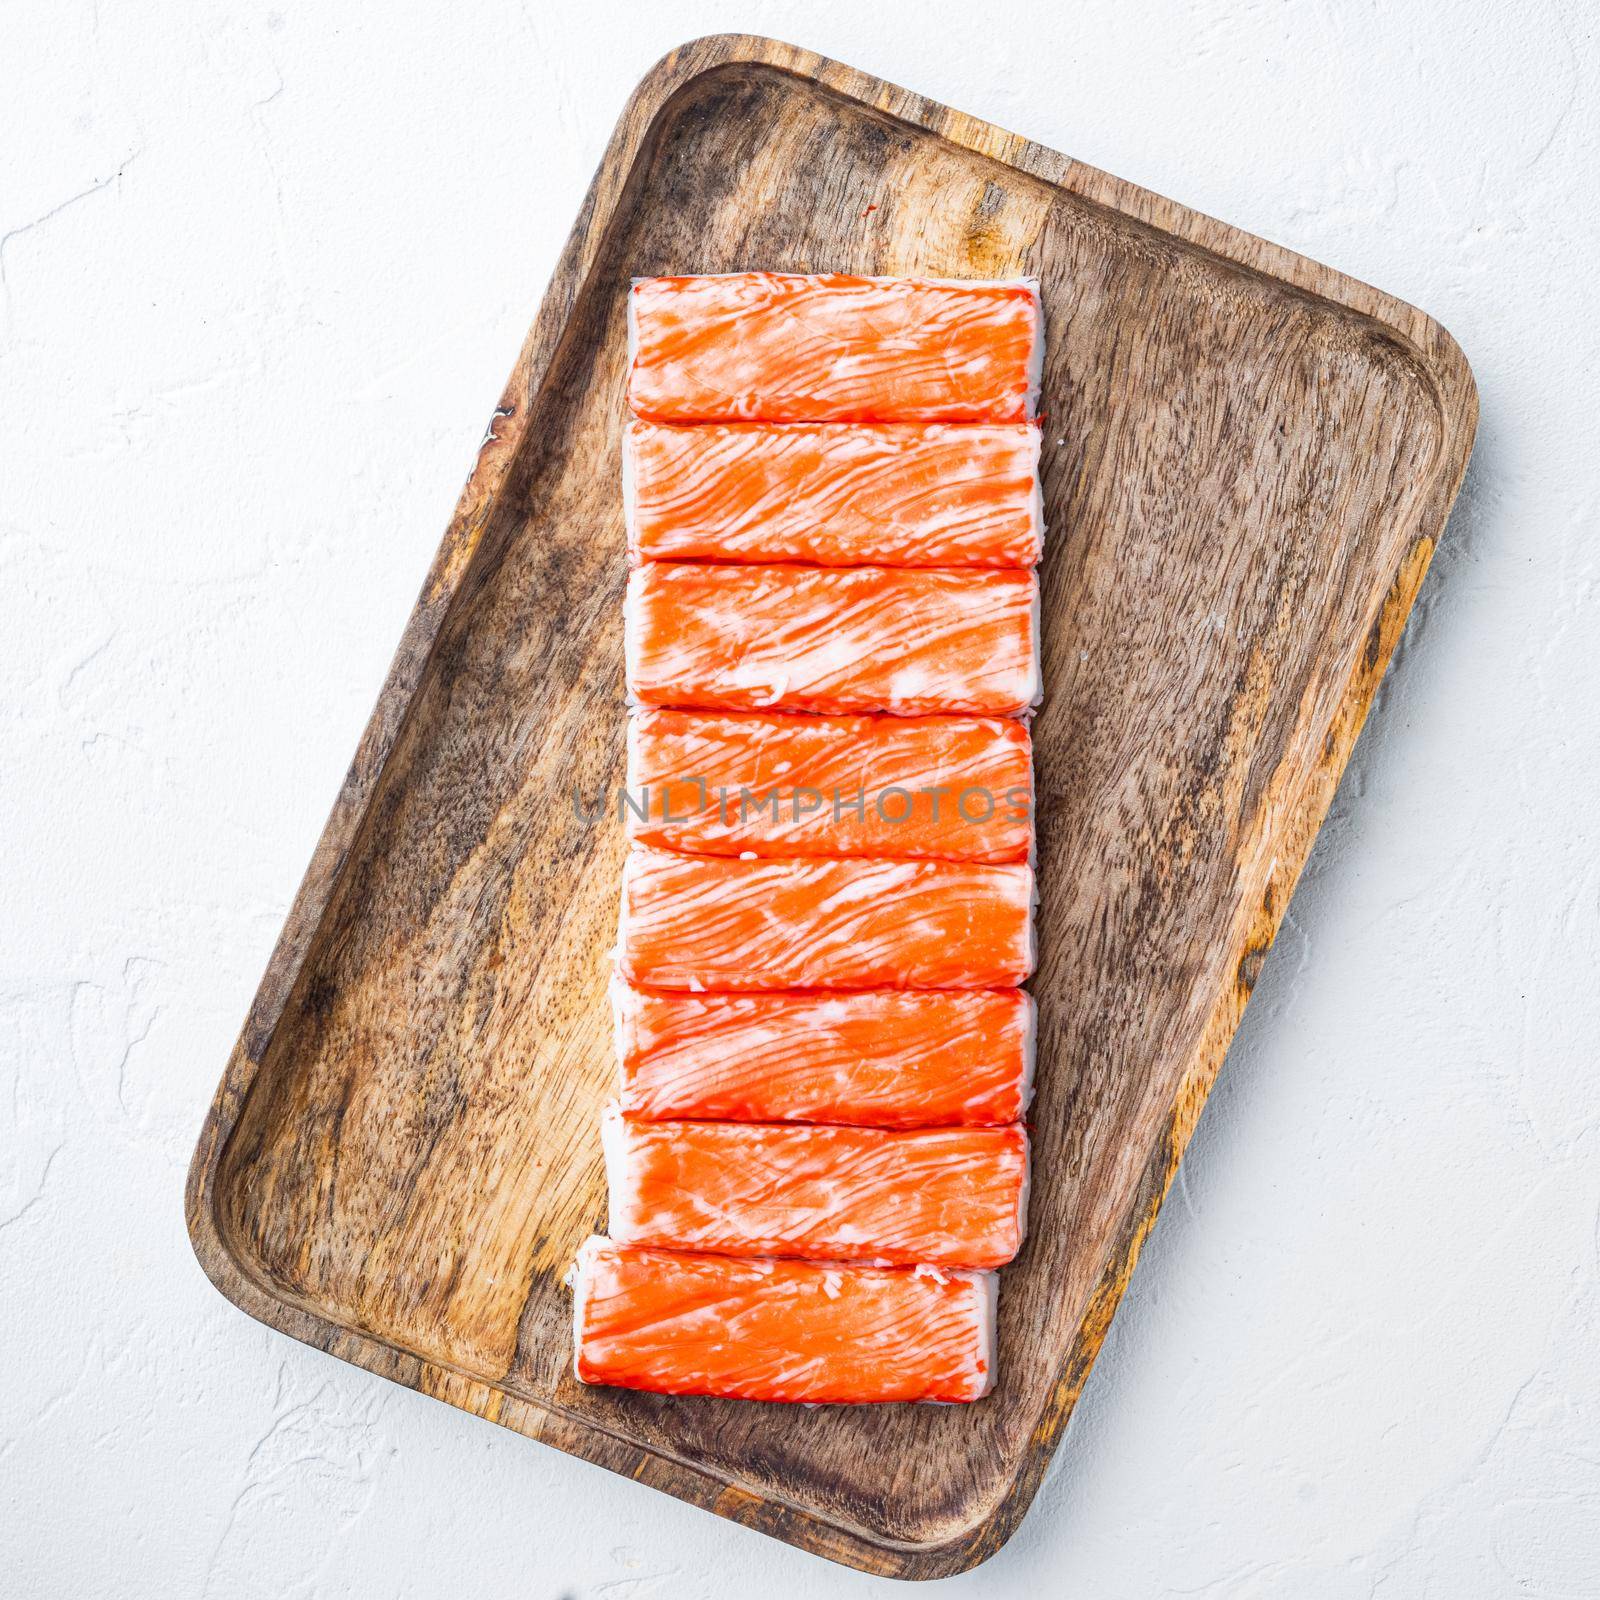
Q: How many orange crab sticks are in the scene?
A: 8